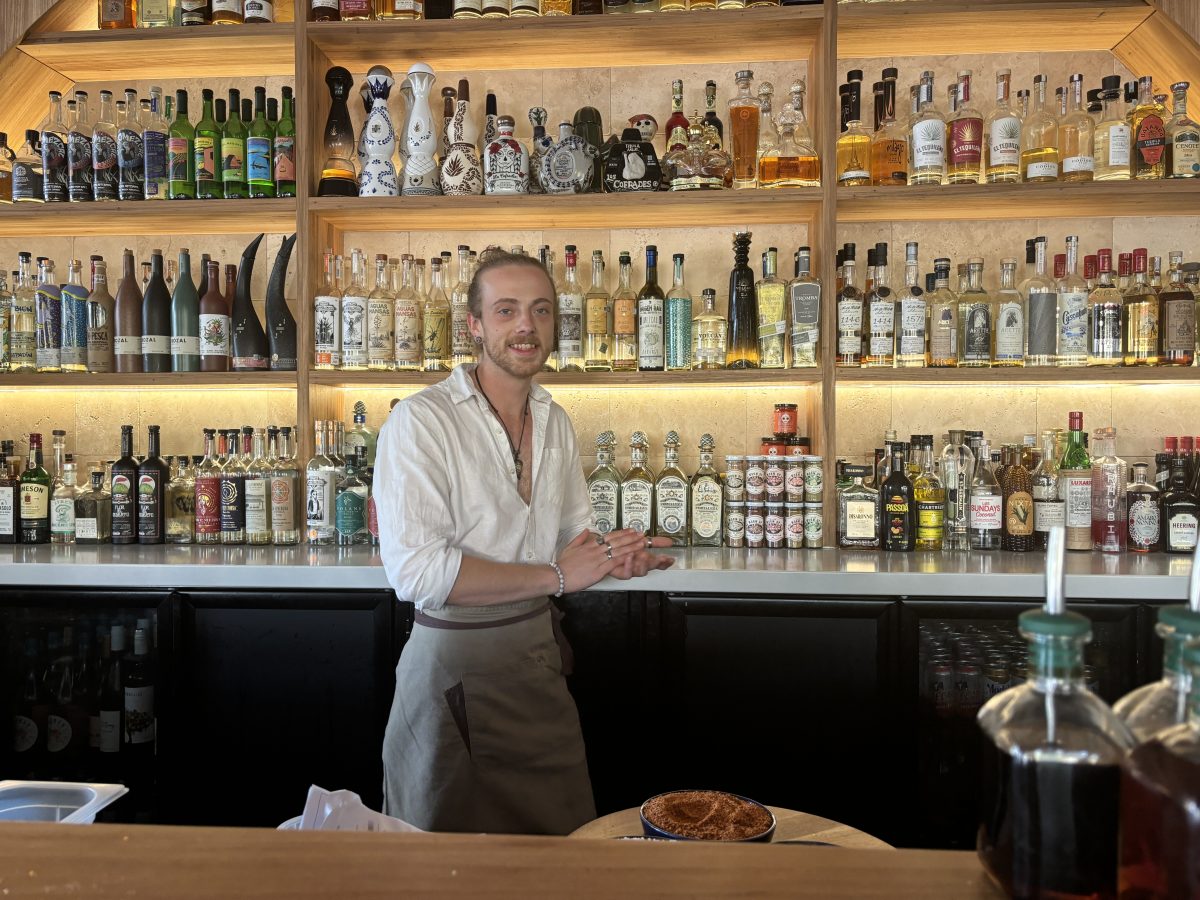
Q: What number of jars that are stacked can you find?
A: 13